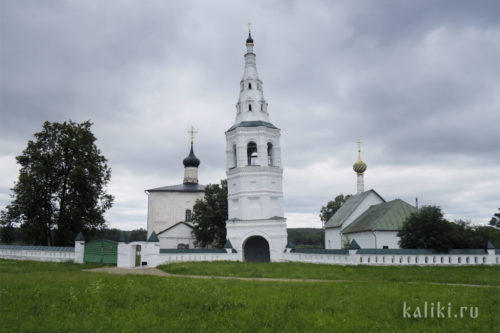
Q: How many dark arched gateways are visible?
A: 1